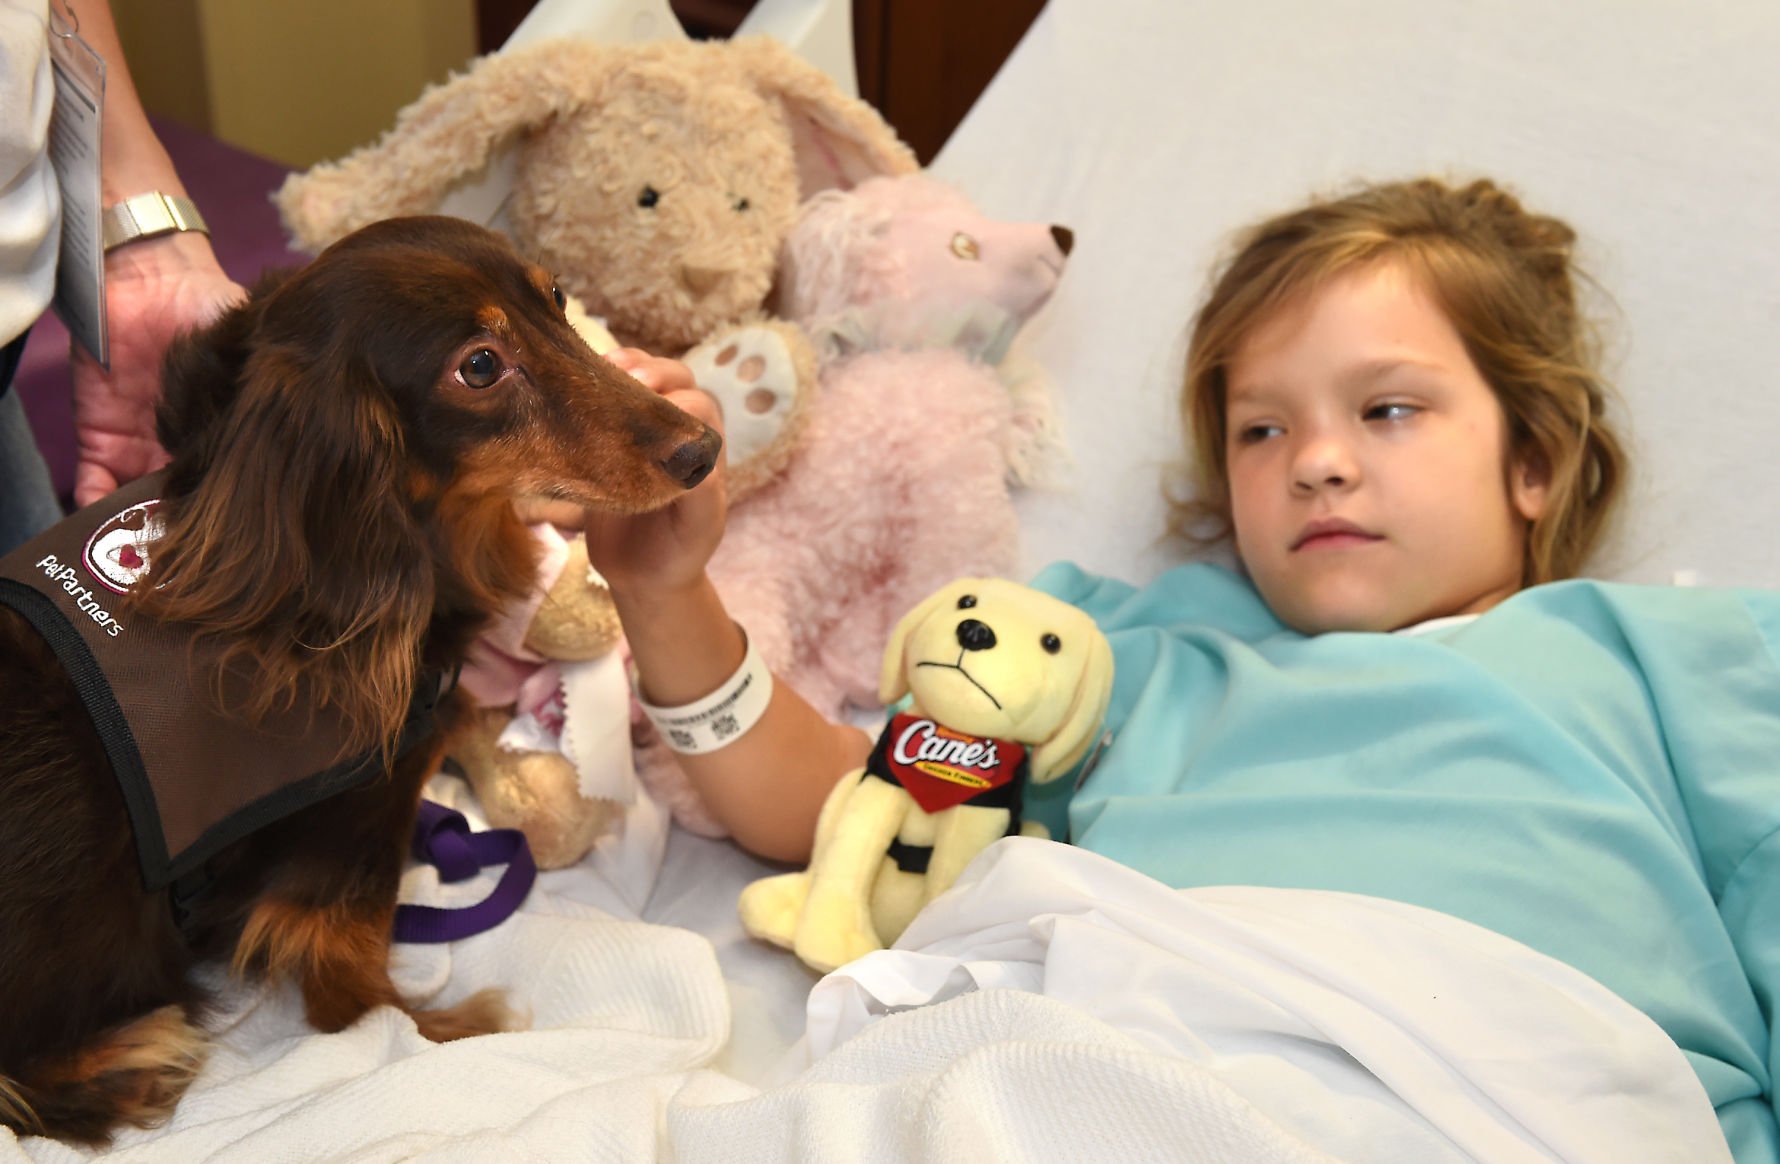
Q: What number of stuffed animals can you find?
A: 4